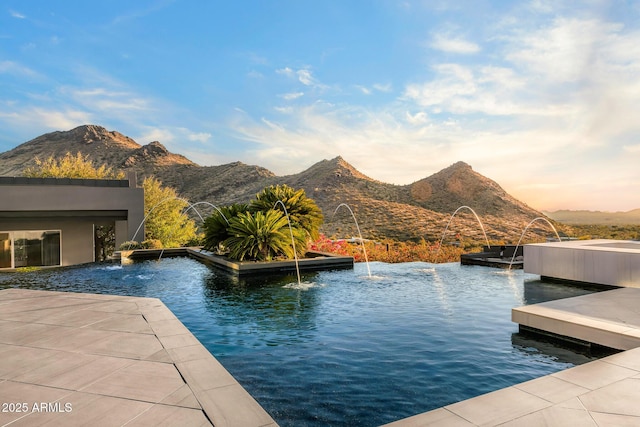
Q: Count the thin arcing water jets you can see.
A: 6